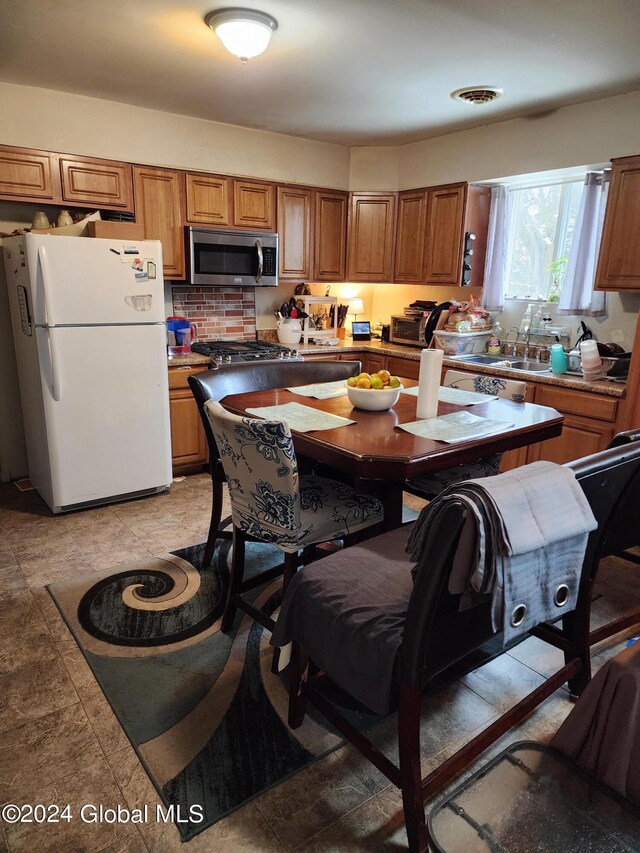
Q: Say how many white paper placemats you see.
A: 4